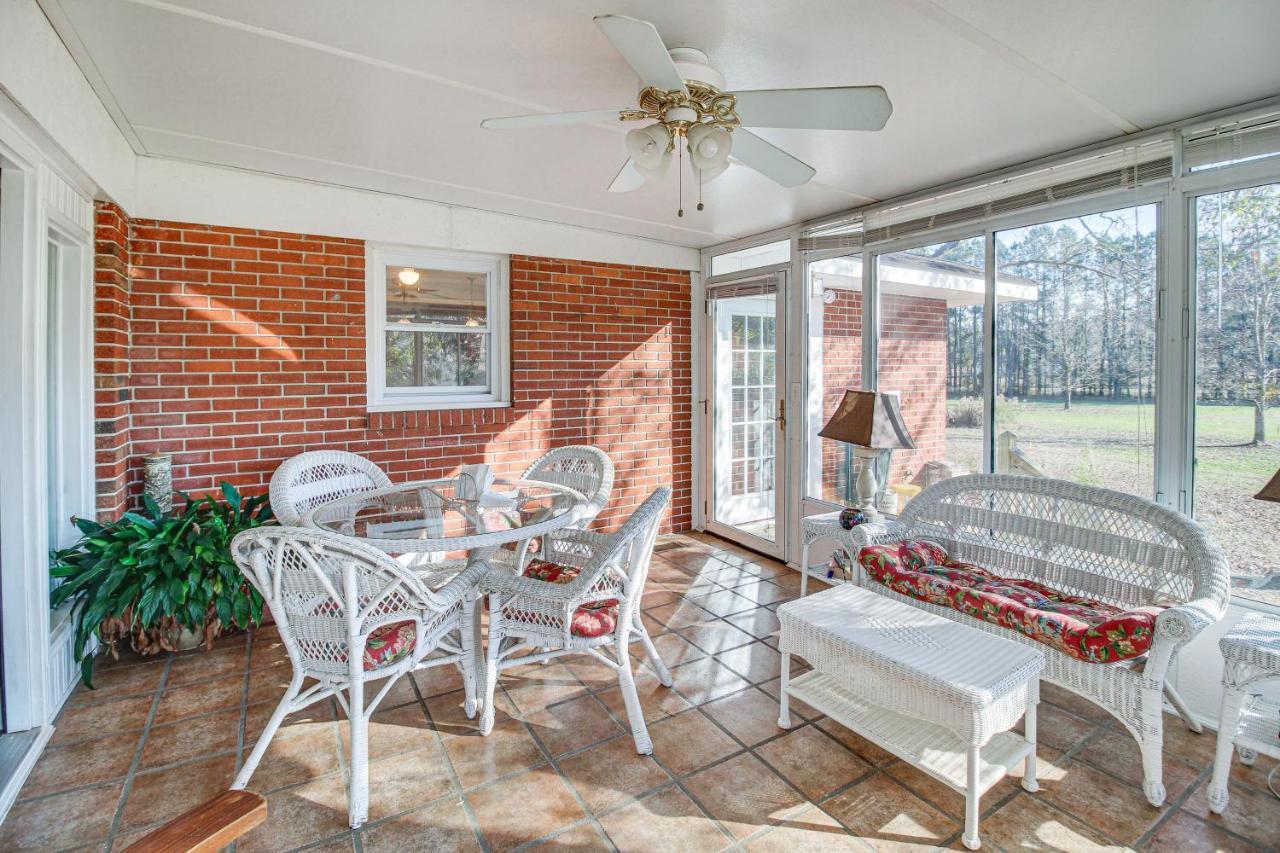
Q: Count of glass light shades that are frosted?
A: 4